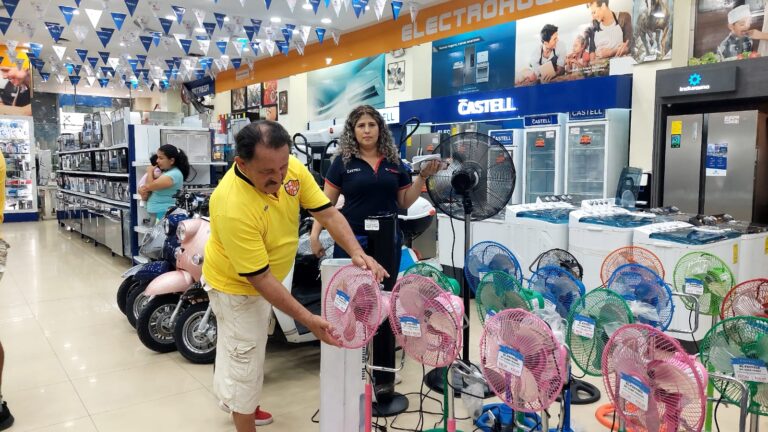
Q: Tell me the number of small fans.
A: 15